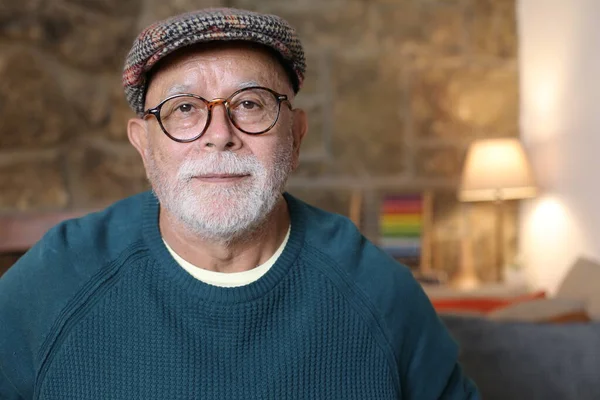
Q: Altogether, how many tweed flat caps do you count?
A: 1